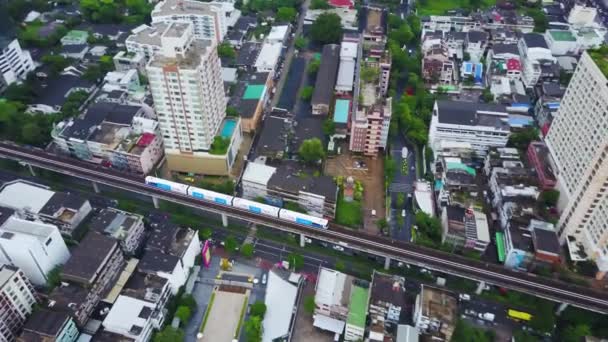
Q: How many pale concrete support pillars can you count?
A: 8